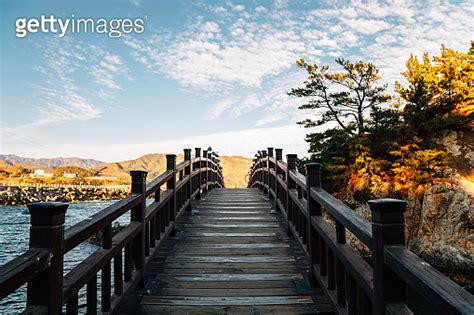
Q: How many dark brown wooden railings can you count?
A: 2